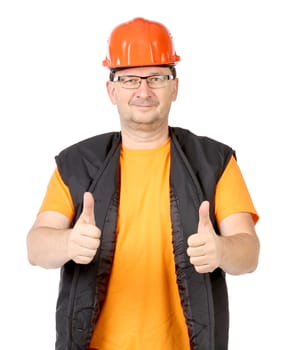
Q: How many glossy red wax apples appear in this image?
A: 0